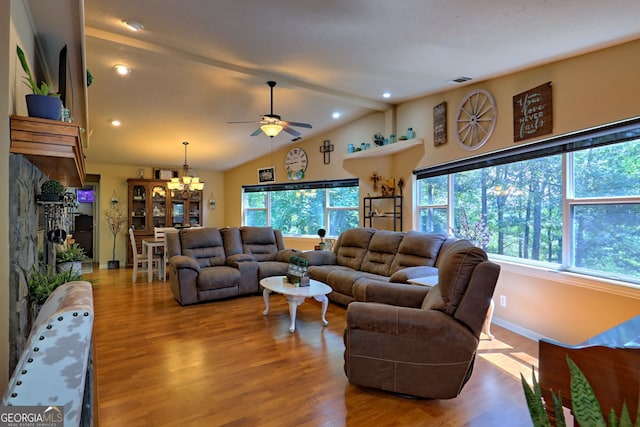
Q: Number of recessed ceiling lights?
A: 5